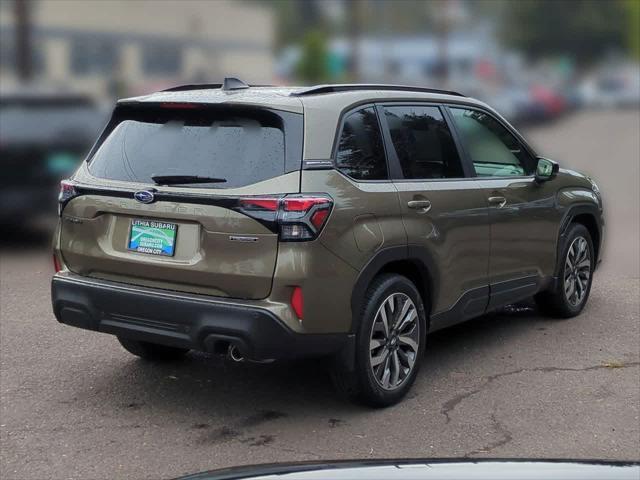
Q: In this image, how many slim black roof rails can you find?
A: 2